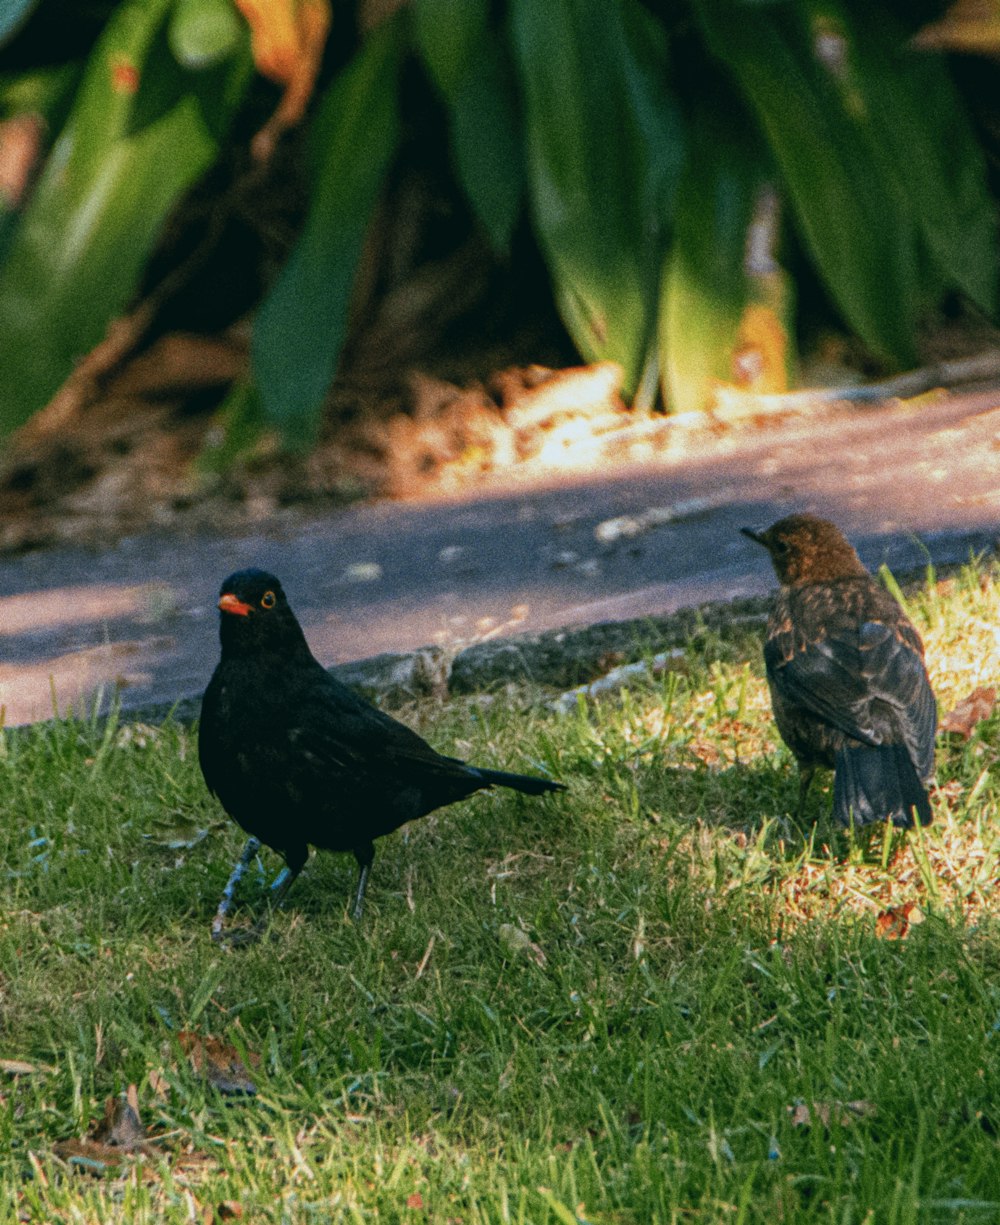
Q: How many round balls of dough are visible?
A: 0